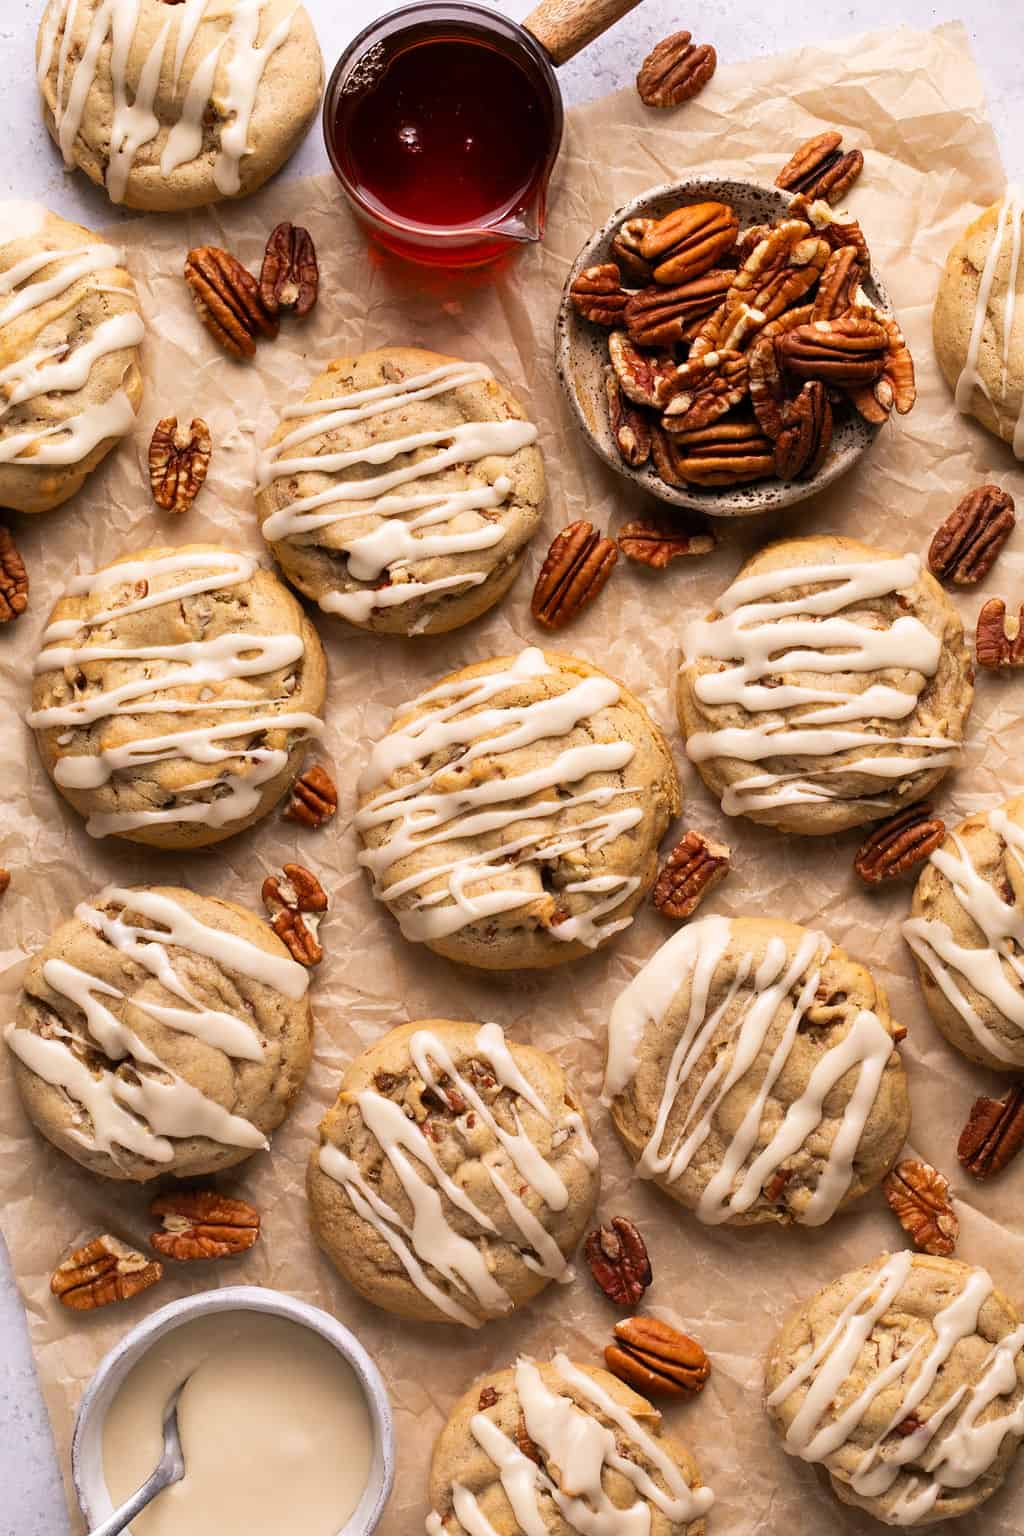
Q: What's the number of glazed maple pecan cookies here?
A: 13